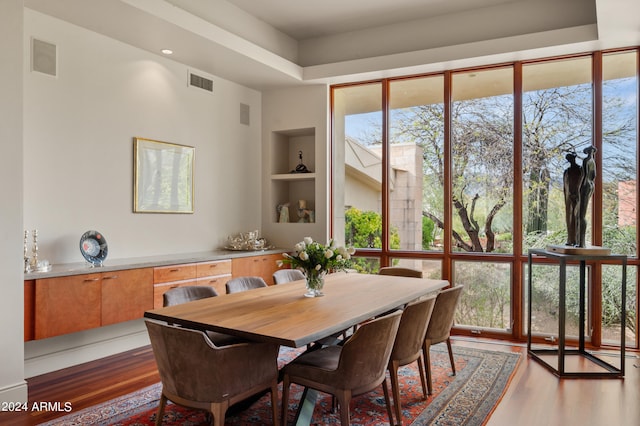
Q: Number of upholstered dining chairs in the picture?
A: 8